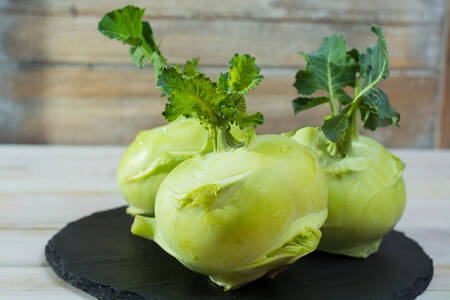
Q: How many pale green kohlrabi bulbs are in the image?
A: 3